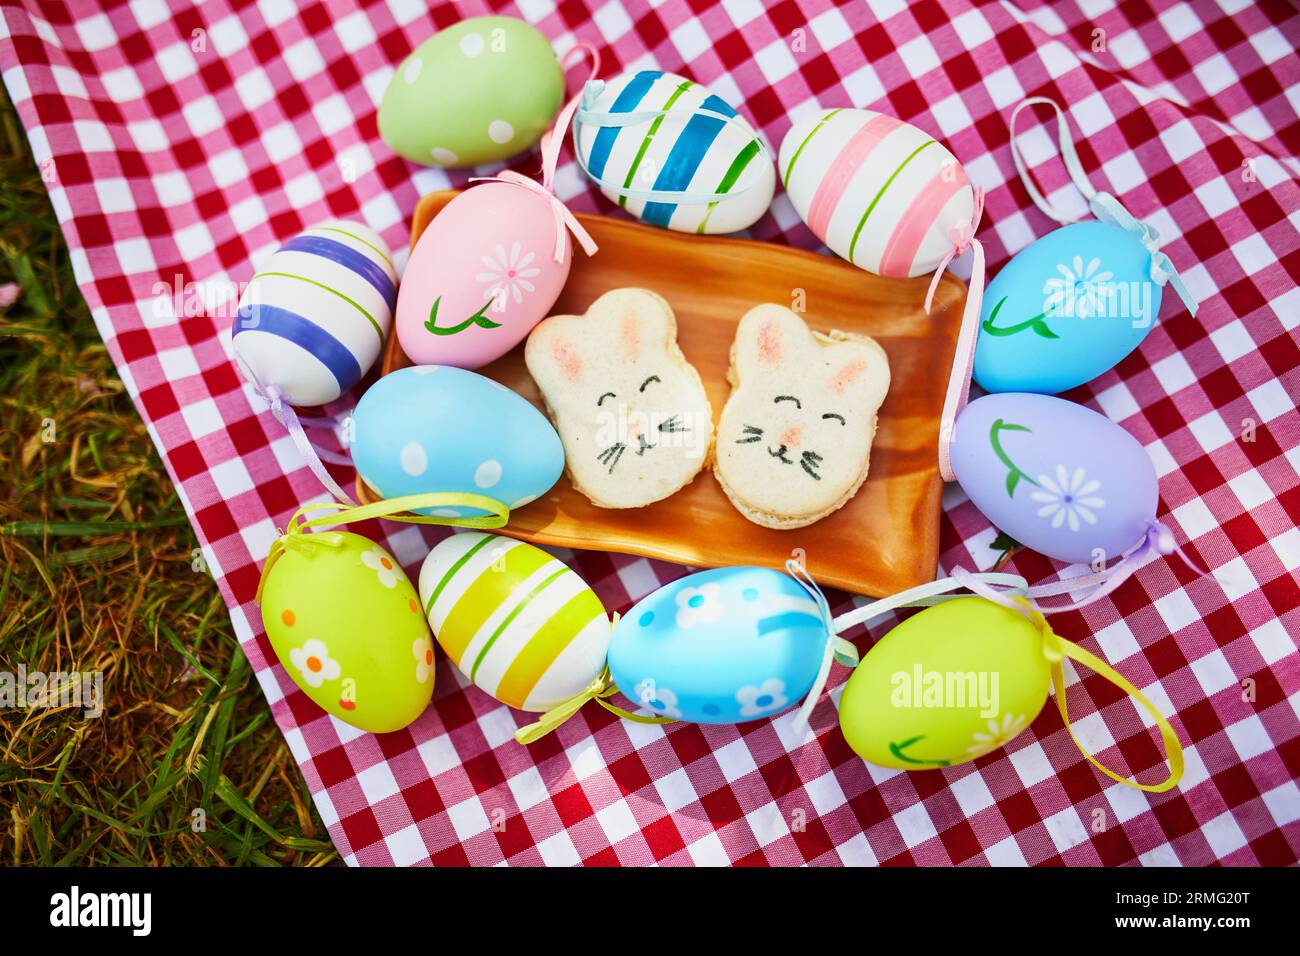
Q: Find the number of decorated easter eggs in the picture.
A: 12